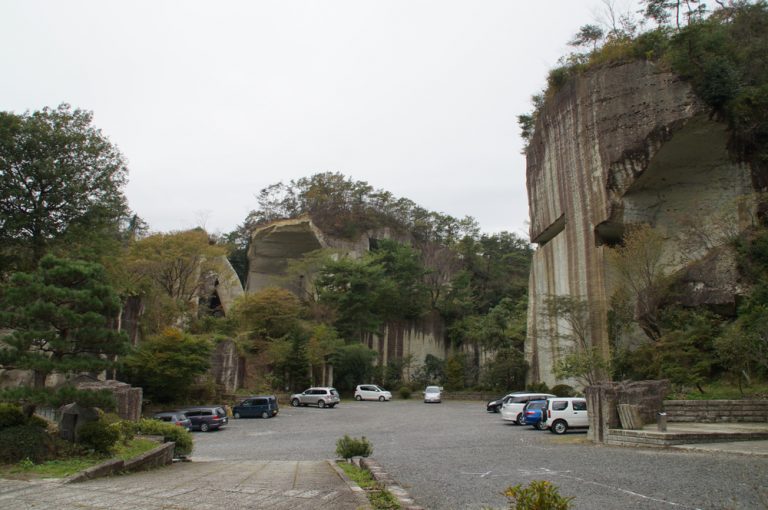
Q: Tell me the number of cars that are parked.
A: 10